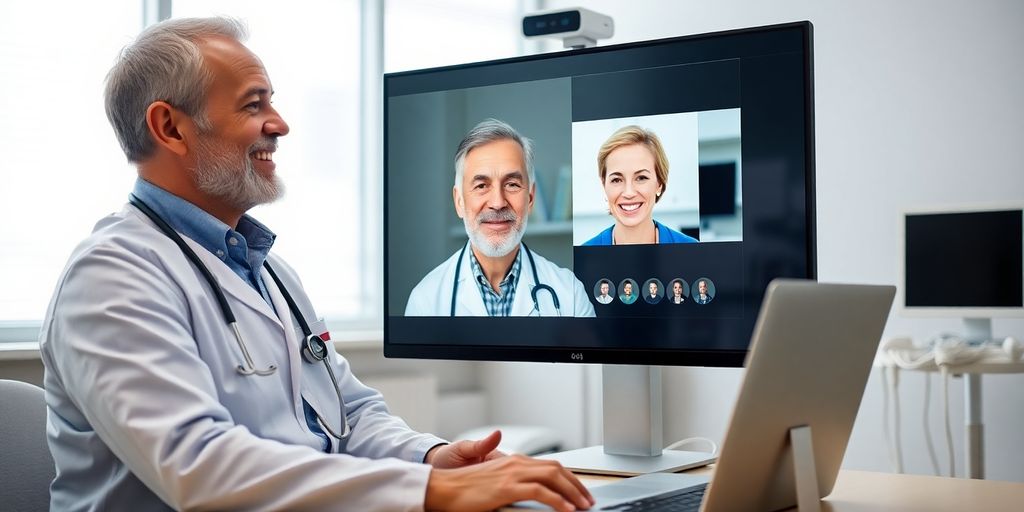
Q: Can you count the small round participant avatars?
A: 5